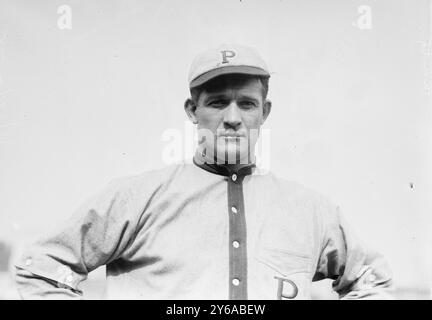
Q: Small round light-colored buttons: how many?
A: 4